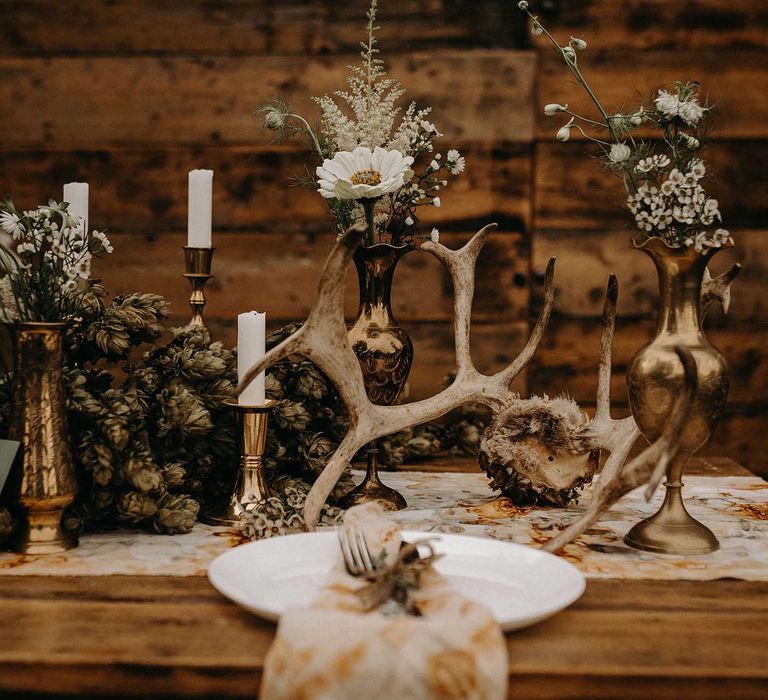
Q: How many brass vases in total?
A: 3